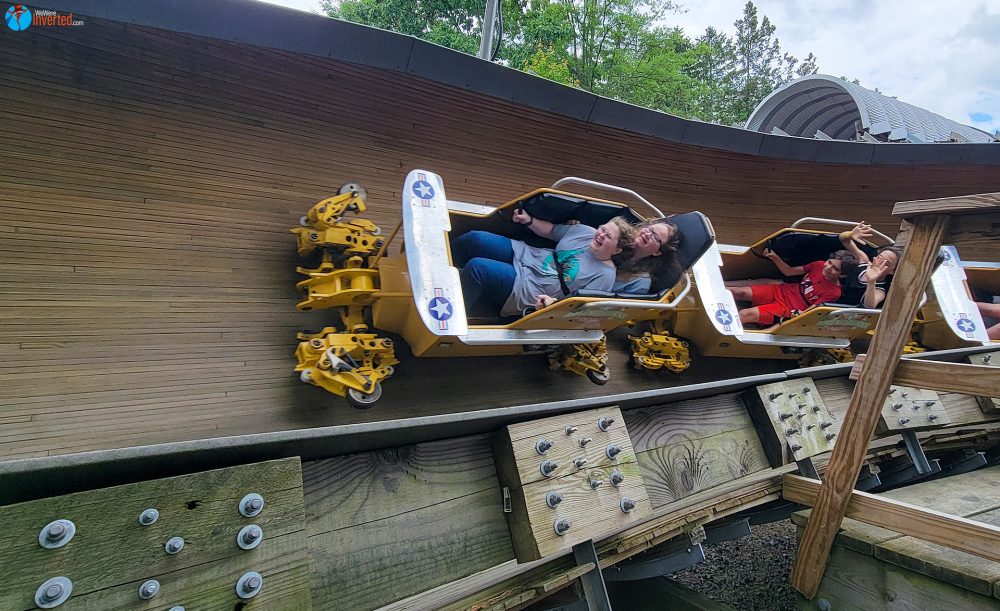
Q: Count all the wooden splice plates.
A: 5